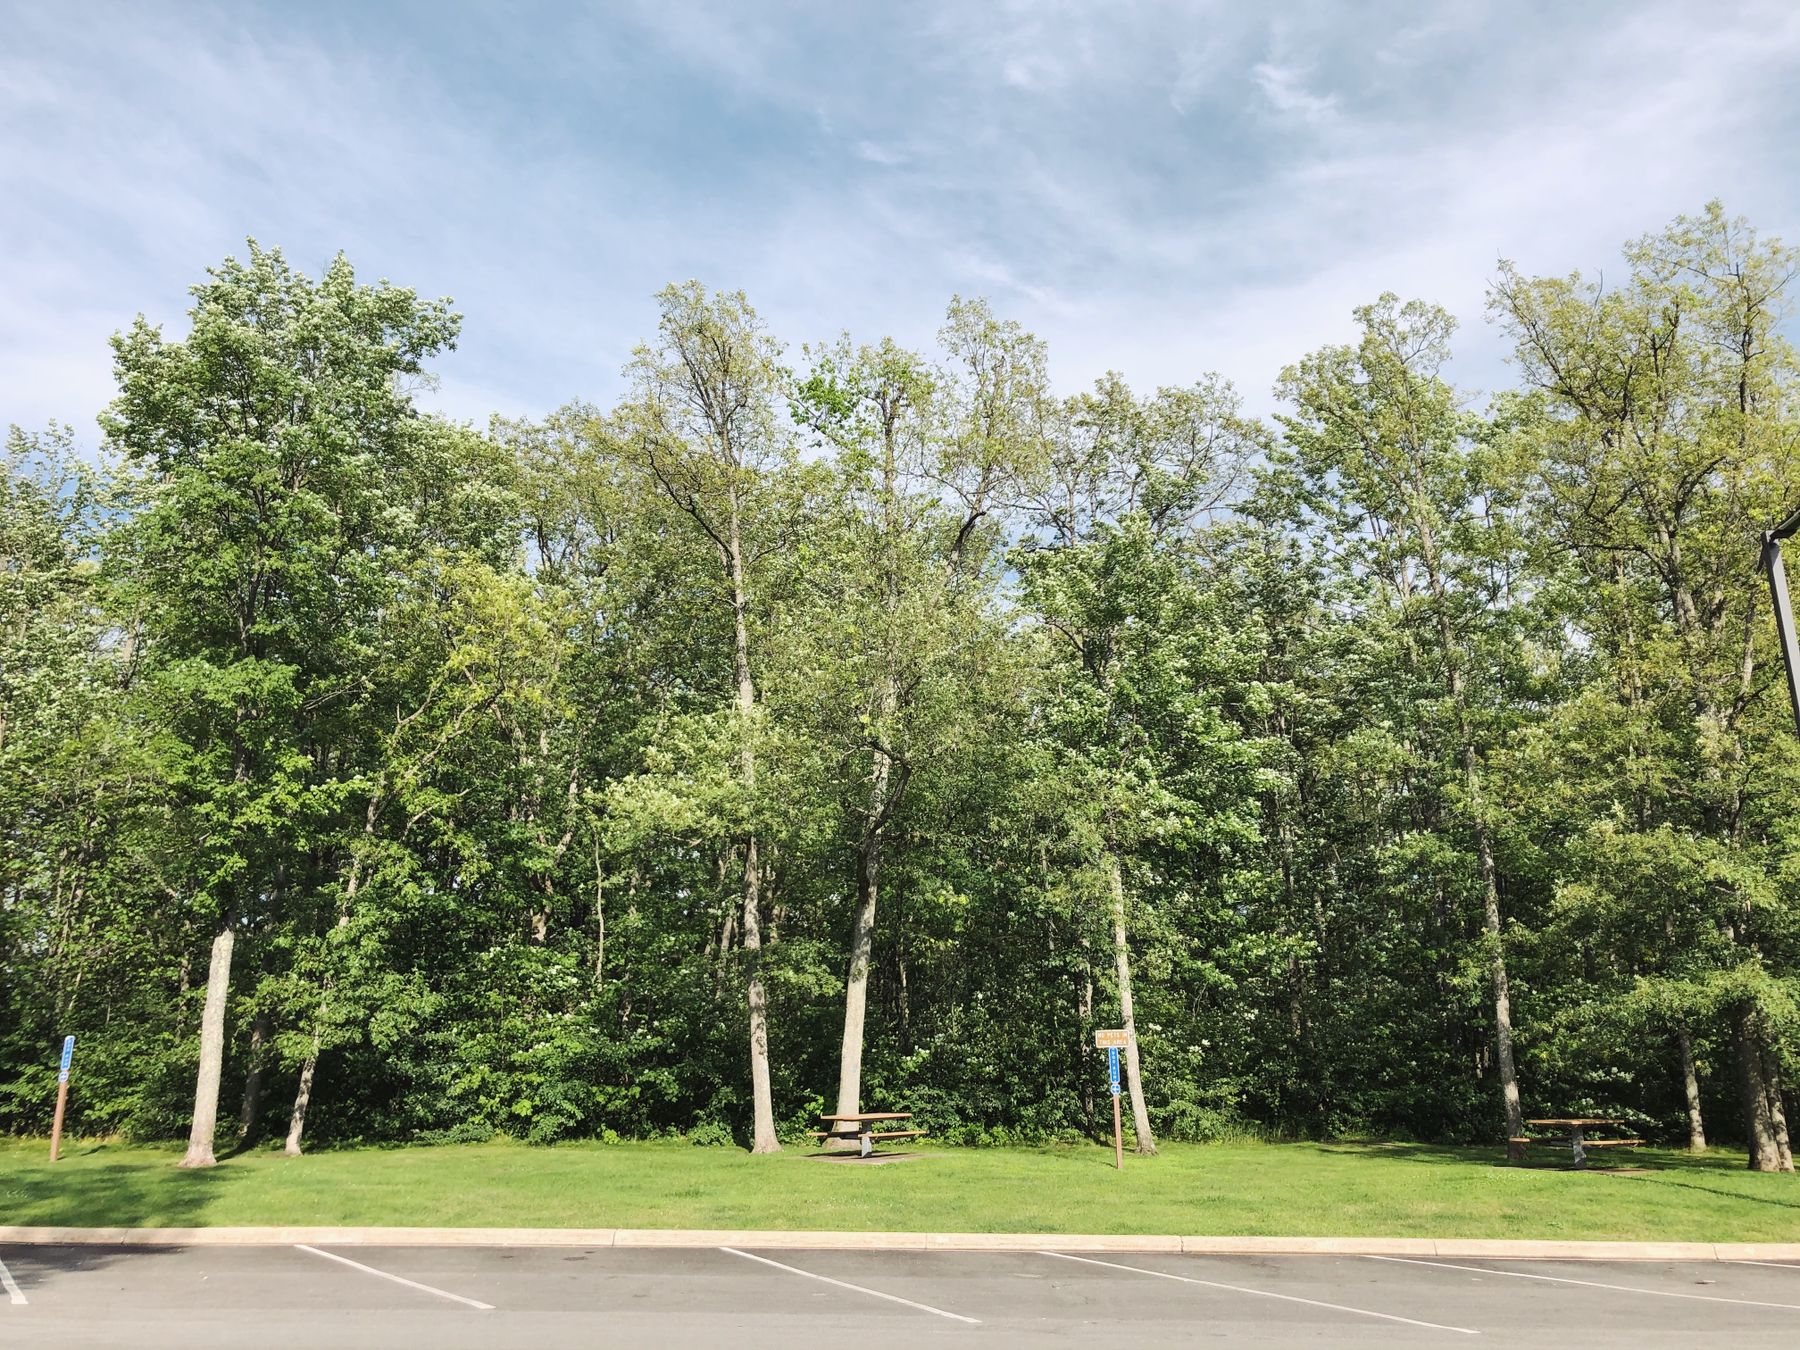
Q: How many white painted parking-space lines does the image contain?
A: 6